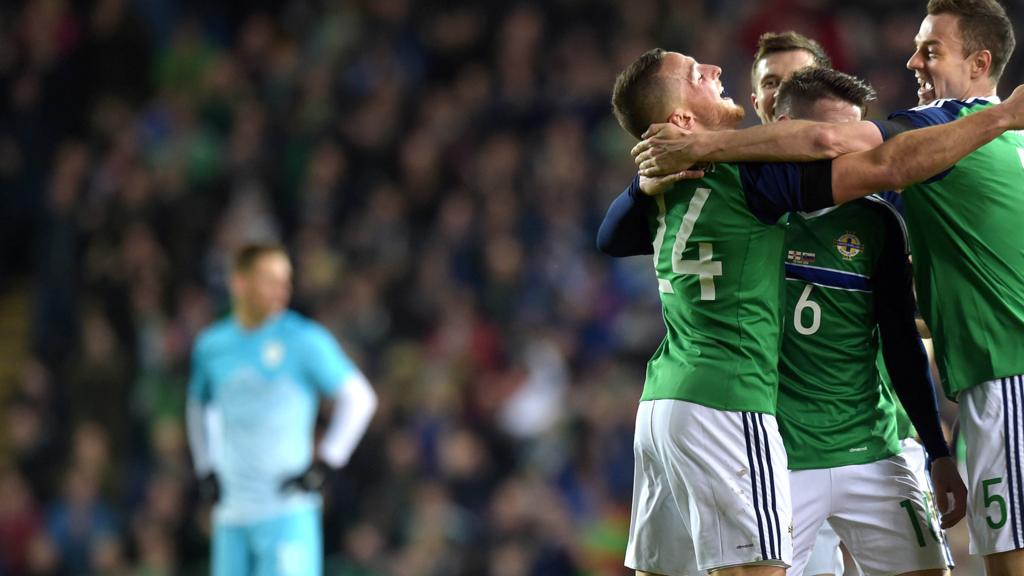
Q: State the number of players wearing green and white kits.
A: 4